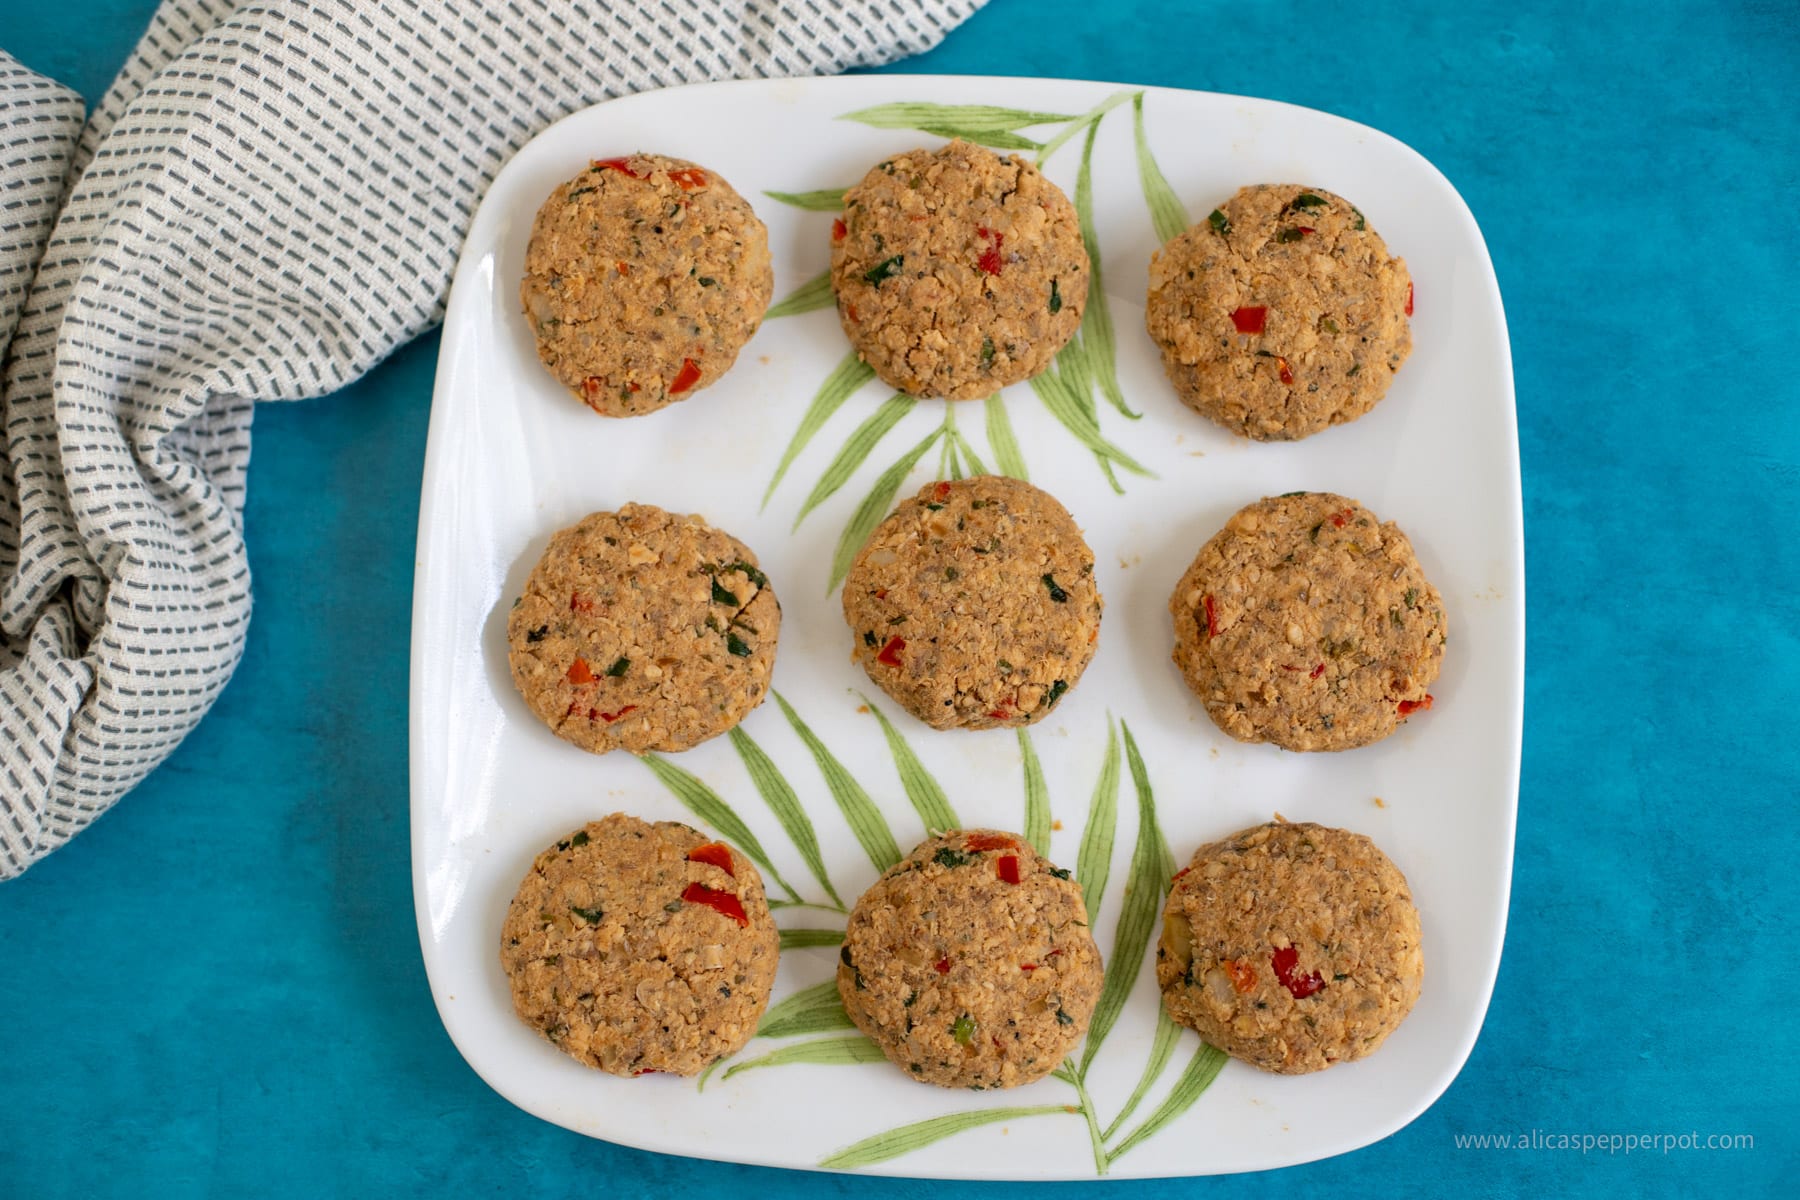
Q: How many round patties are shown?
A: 9